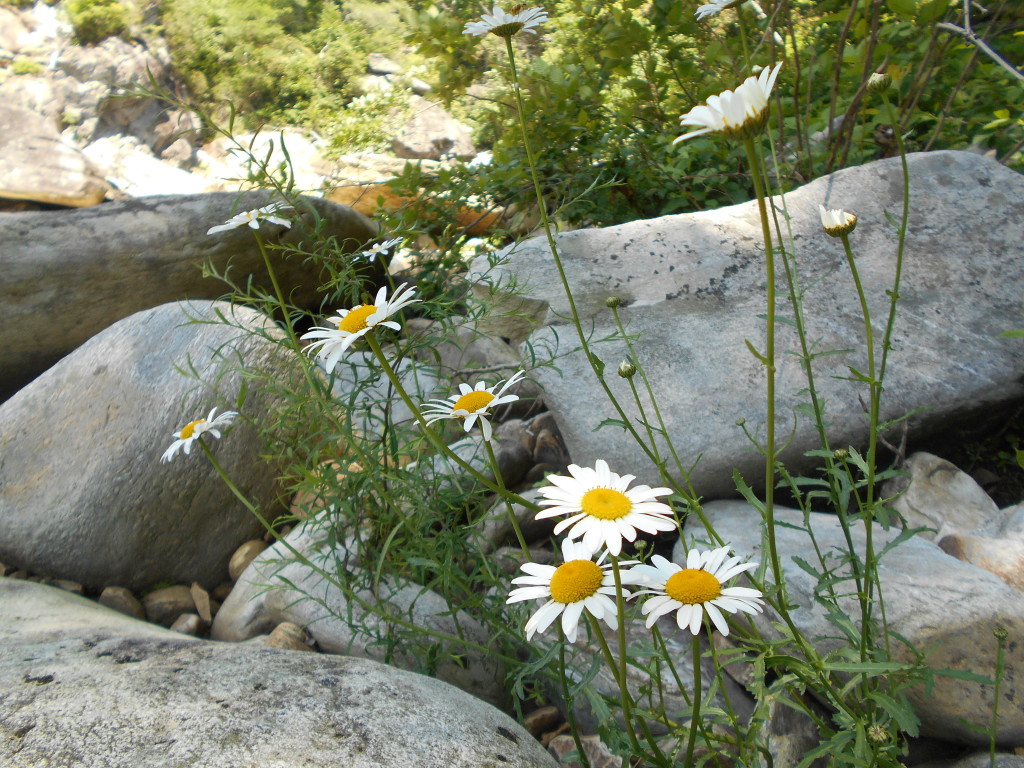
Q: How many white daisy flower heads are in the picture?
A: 12